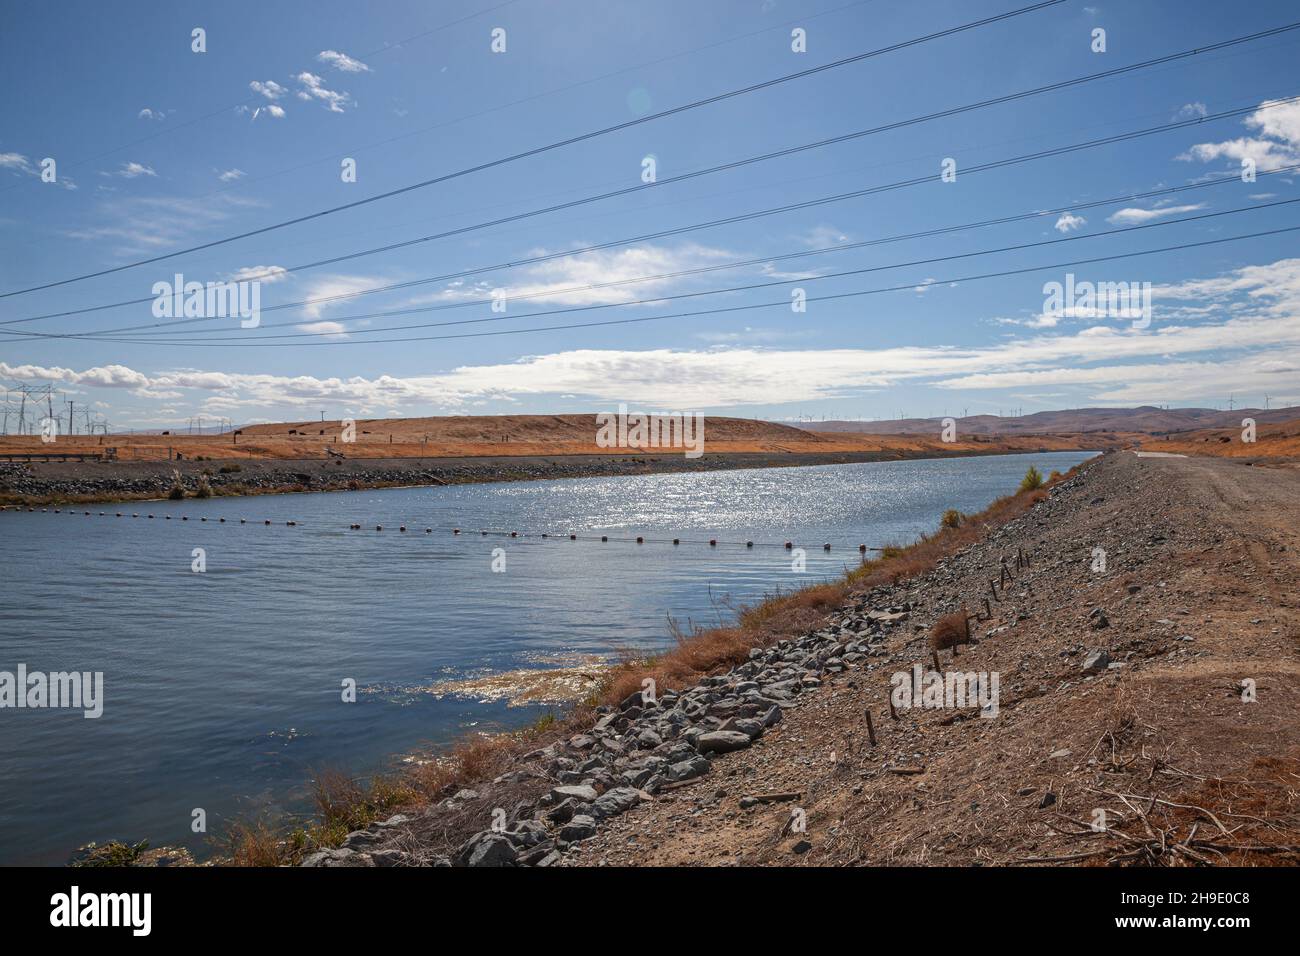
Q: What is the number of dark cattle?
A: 6